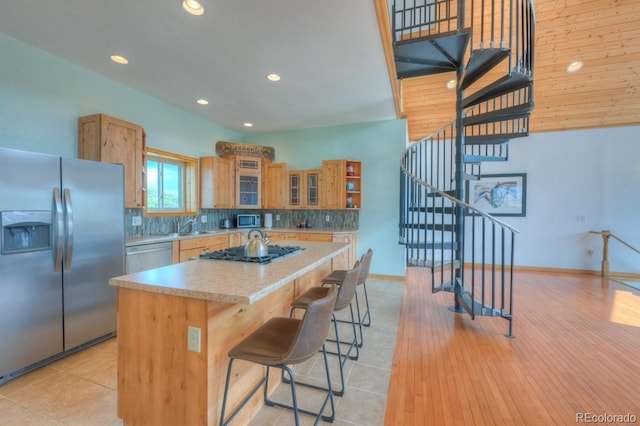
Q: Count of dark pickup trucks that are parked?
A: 0